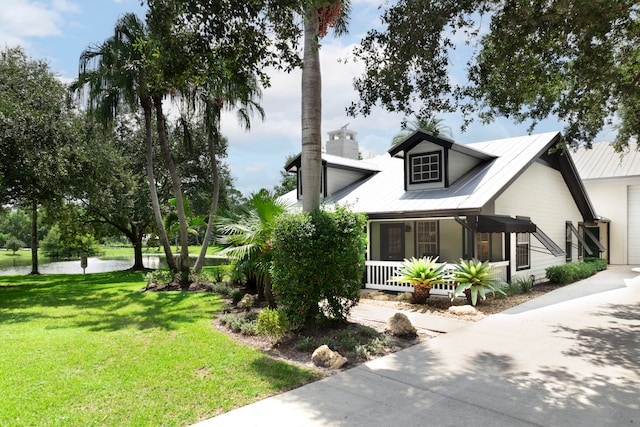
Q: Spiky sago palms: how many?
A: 2